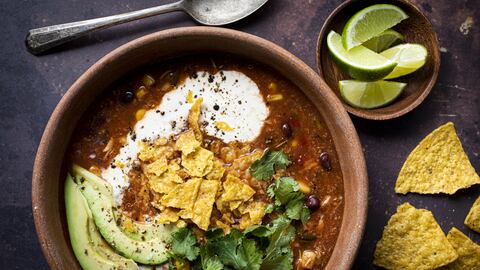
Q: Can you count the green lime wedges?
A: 5